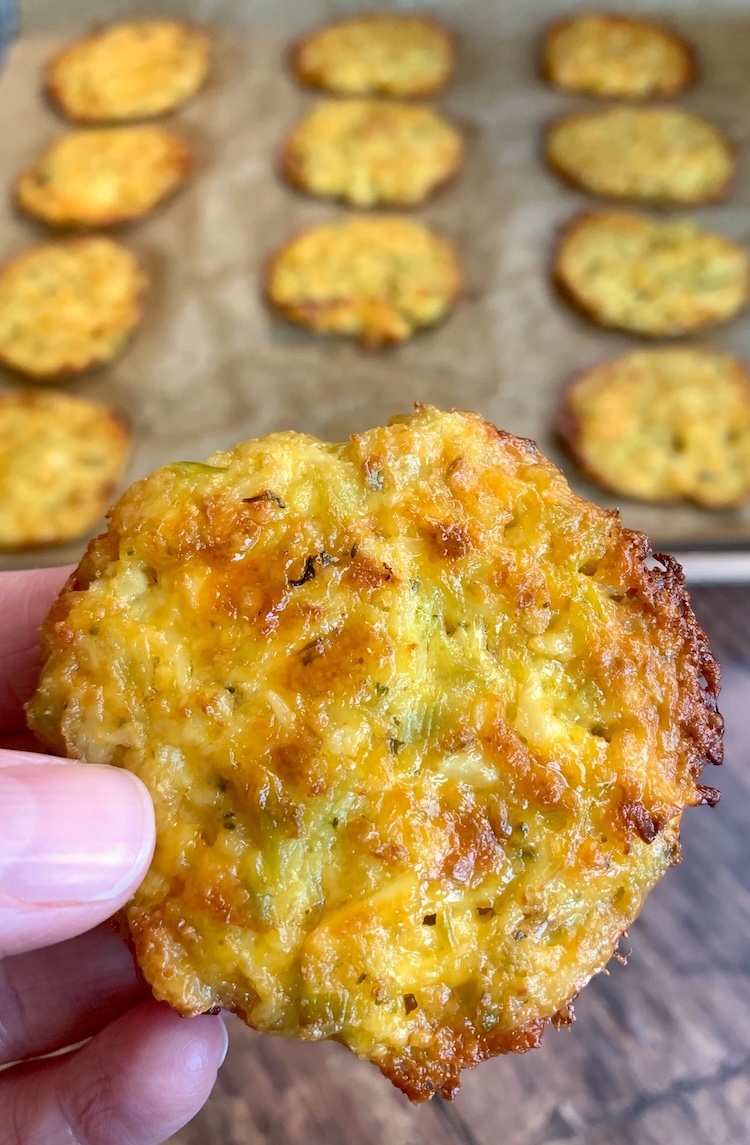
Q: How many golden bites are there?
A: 12